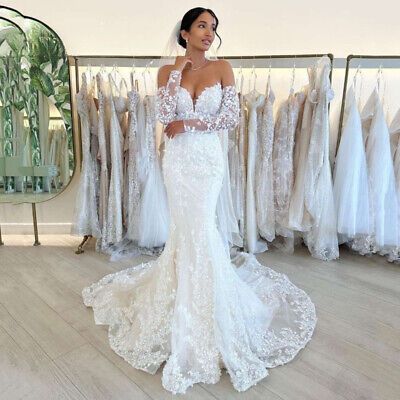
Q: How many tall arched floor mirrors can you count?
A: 1